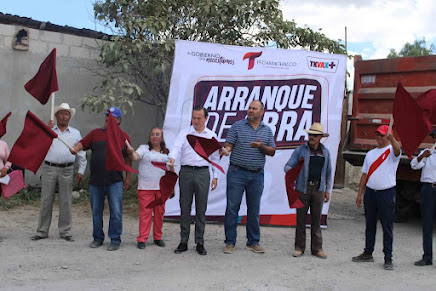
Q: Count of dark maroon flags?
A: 9